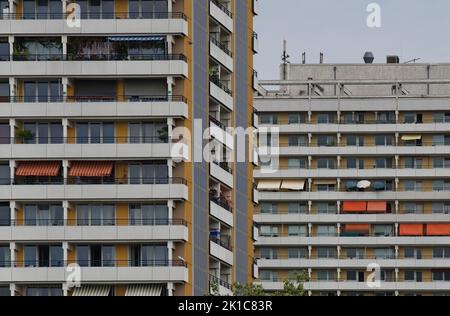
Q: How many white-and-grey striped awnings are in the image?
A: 2